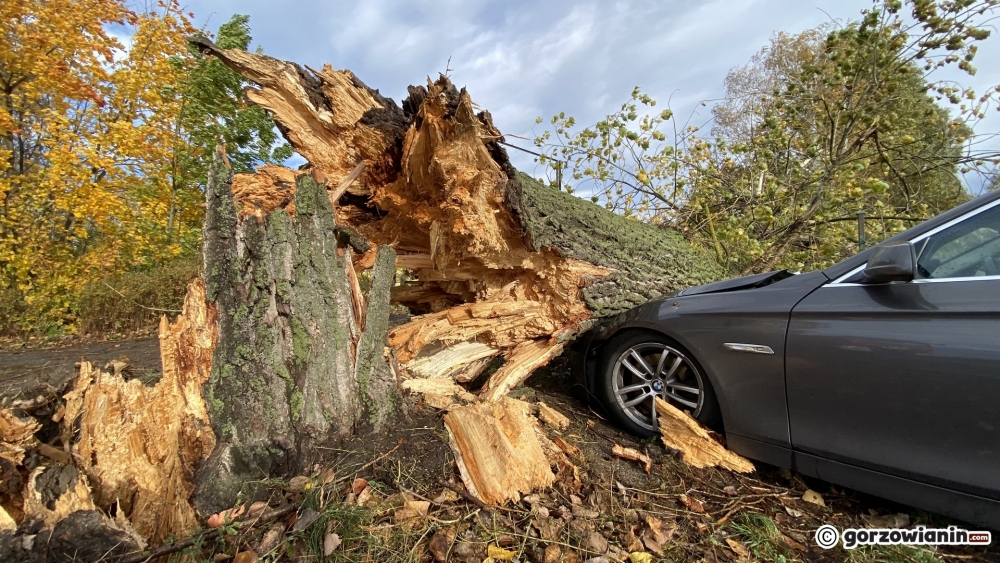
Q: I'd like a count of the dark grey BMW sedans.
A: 1